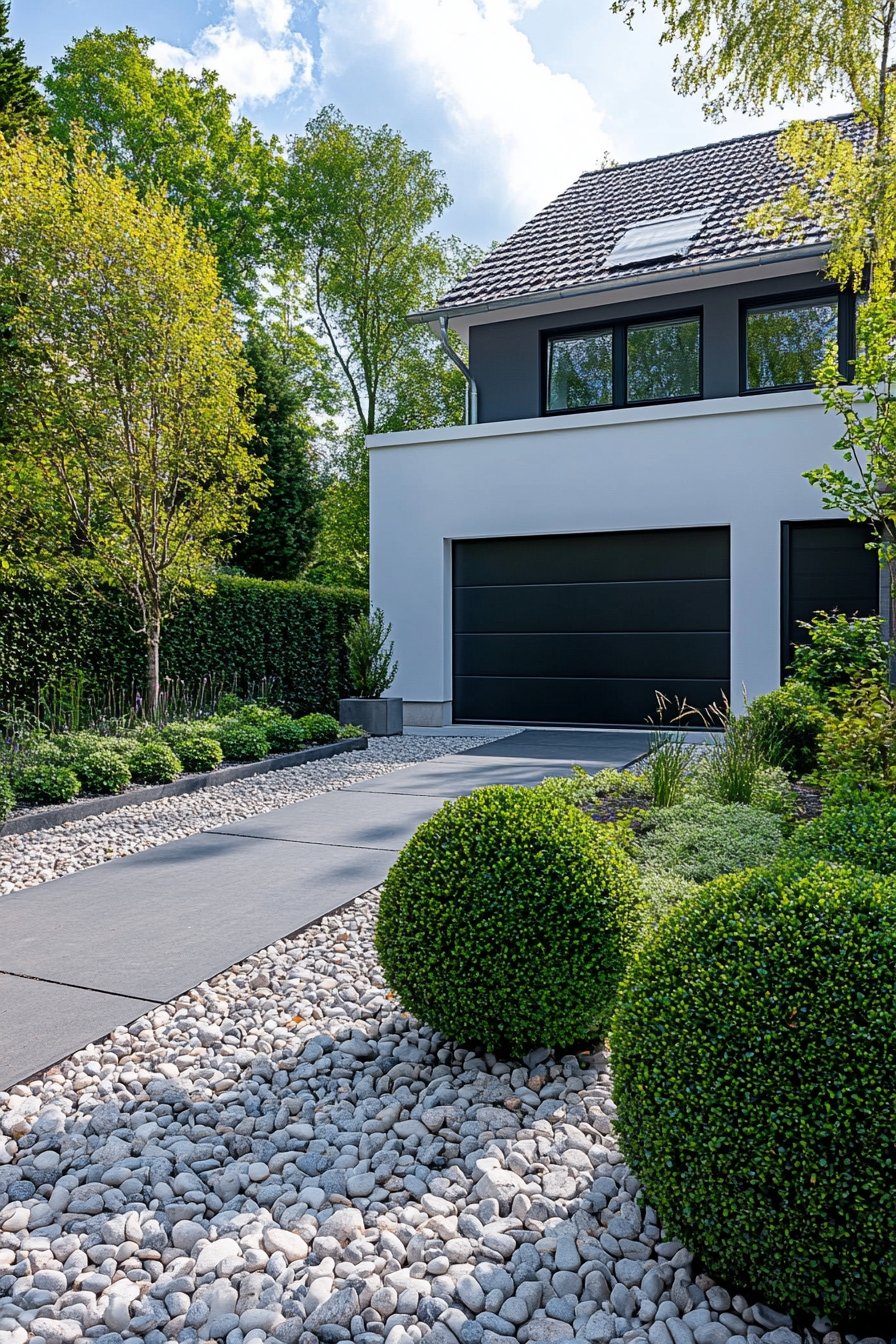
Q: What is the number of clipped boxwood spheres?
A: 2